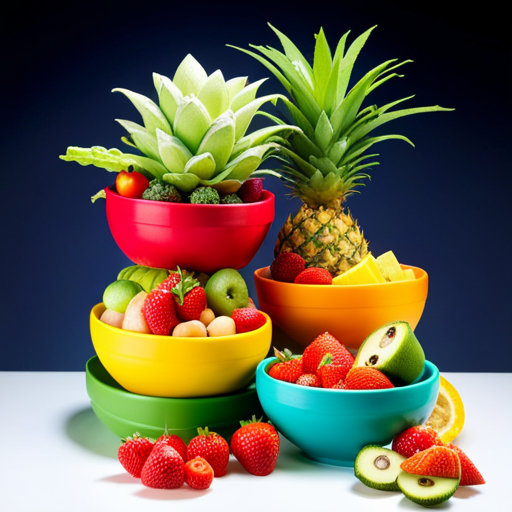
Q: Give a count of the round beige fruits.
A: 5